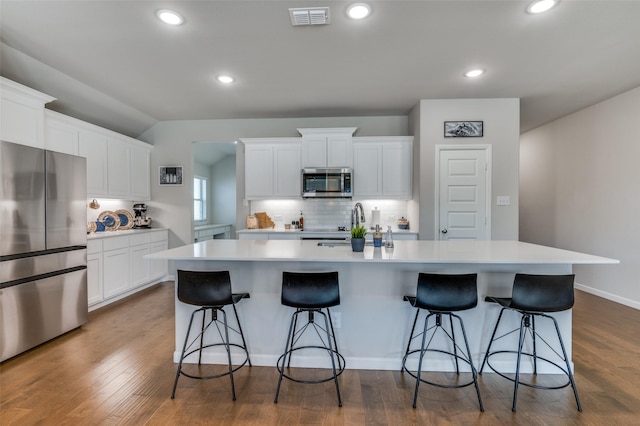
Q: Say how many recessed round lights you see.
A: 5